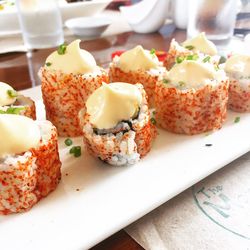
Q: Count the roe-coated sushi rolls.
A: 8